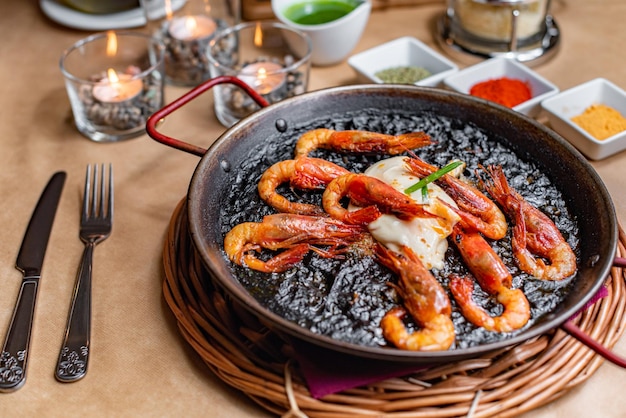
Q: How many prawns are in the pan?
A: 8